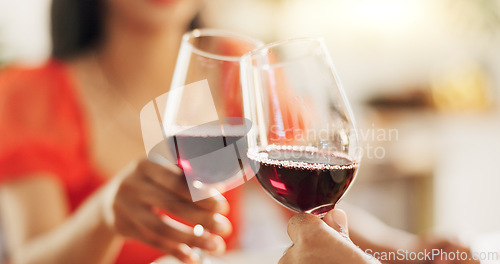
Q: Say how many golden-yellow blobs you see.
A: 1